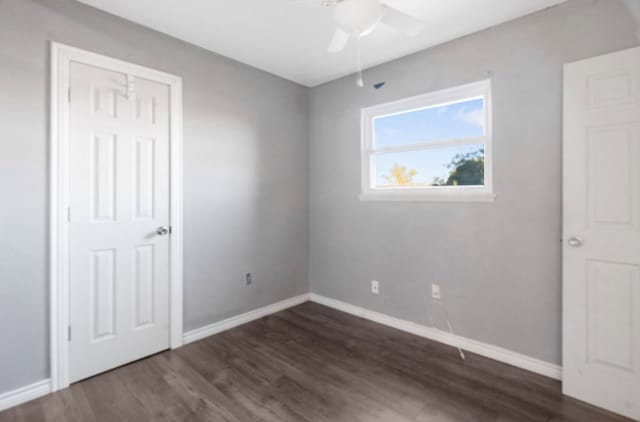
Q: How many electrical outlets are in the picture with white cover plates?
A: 2